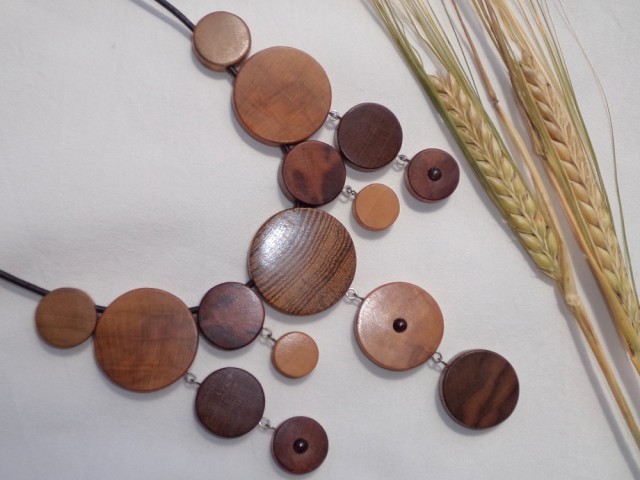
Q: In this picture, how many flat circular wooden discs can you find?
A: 15